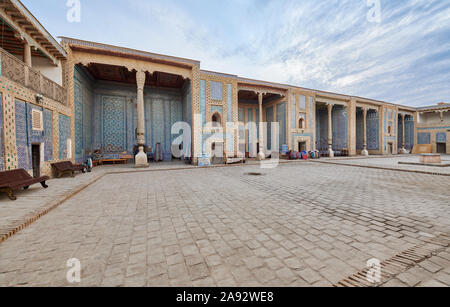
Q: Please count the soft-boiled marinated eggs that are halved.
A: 0